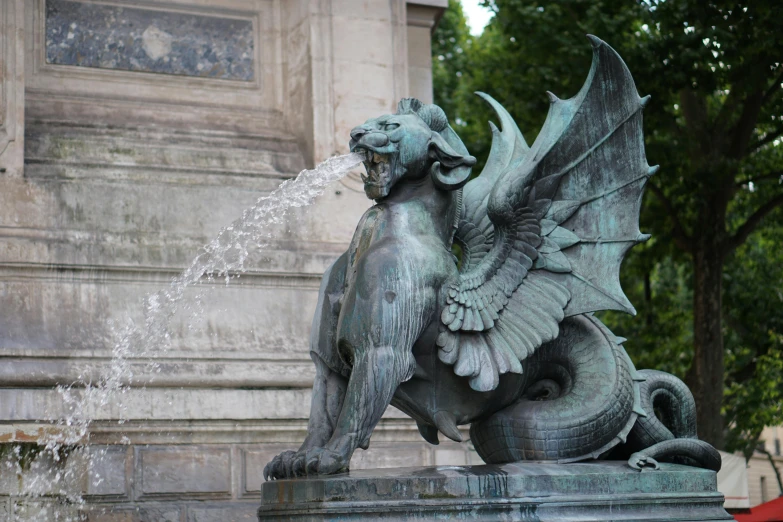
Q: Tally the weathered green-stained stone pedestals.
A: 1